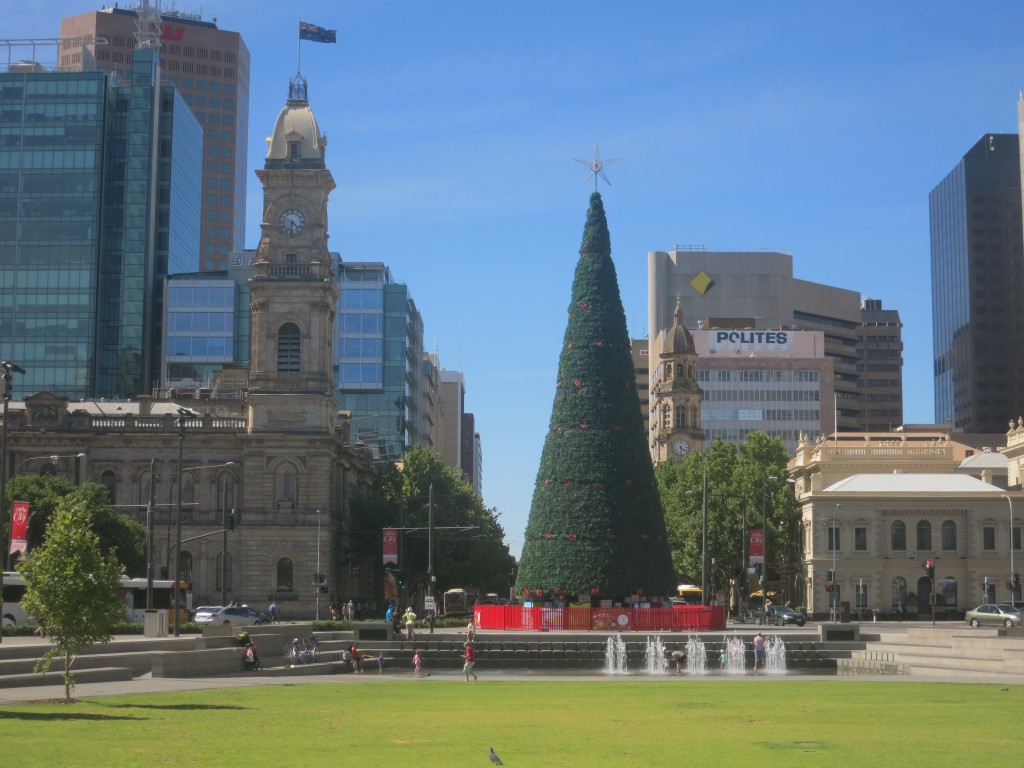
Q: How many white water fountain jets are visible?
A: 5